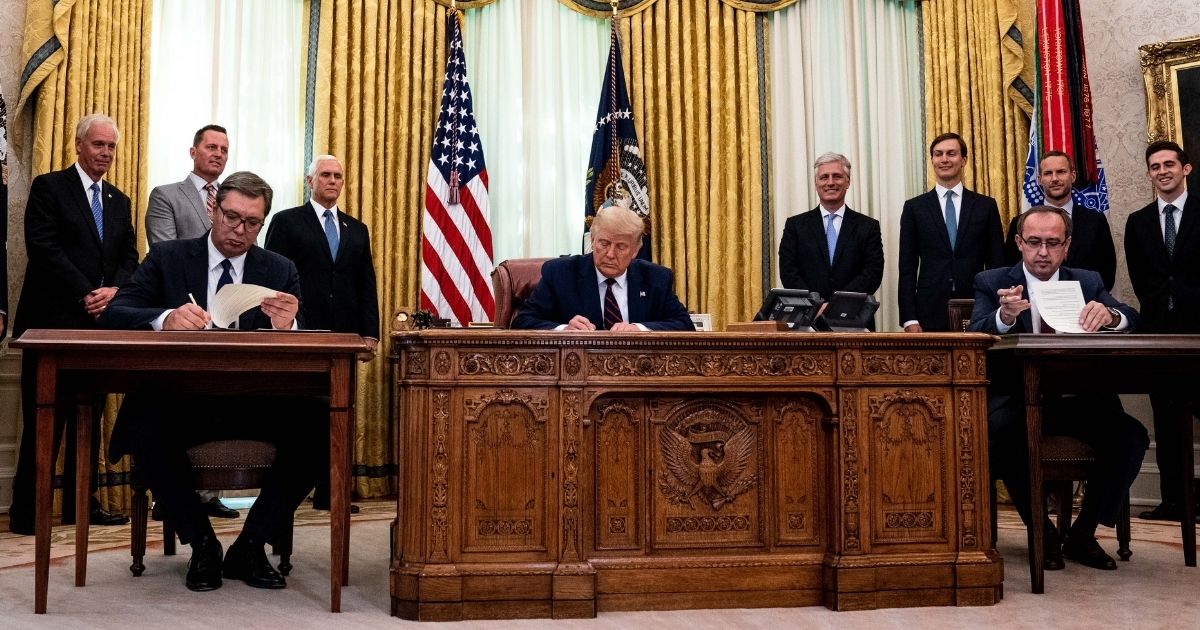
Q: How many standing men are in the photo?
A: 7